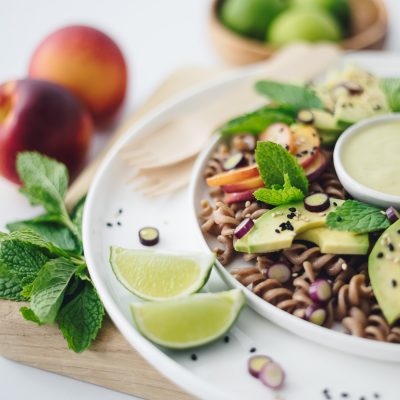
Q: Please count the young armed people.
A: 0